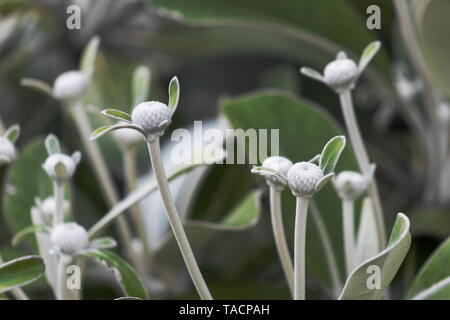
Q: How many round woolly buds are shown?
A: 11